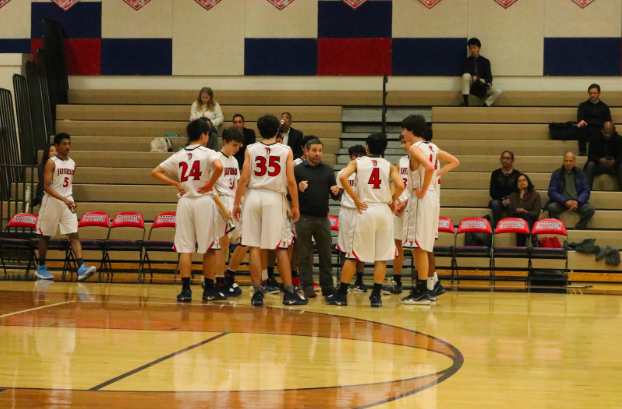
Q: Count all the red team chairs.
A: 9